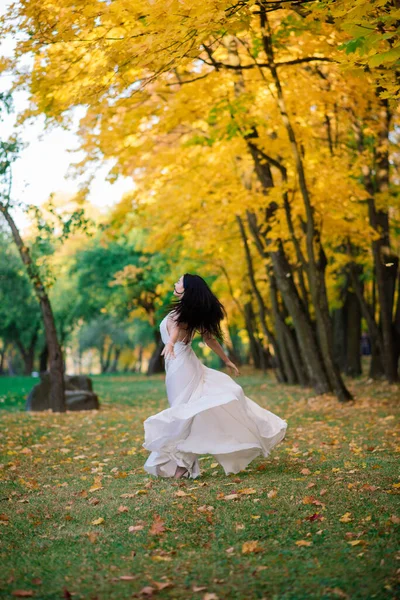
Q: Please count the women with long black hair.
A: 1